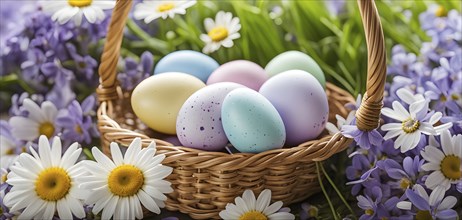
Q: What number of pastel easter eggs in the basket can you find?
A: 7